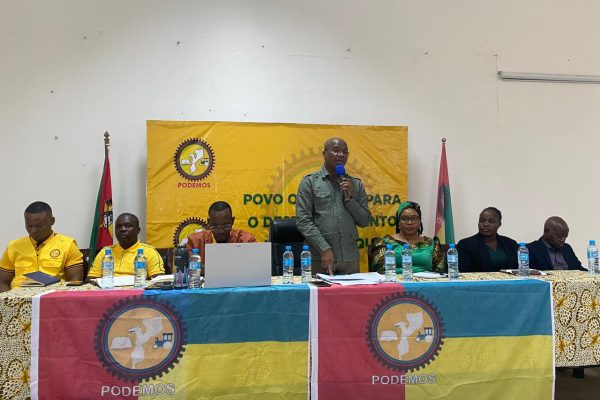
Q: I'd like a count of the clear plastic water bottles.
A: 10